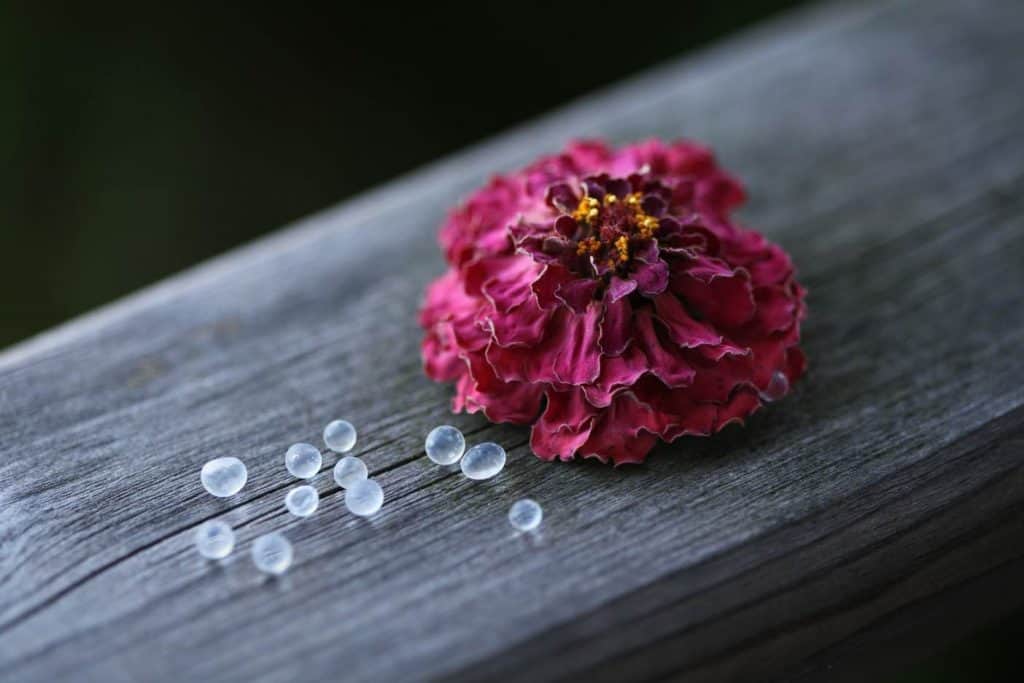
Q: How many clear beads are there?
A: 11